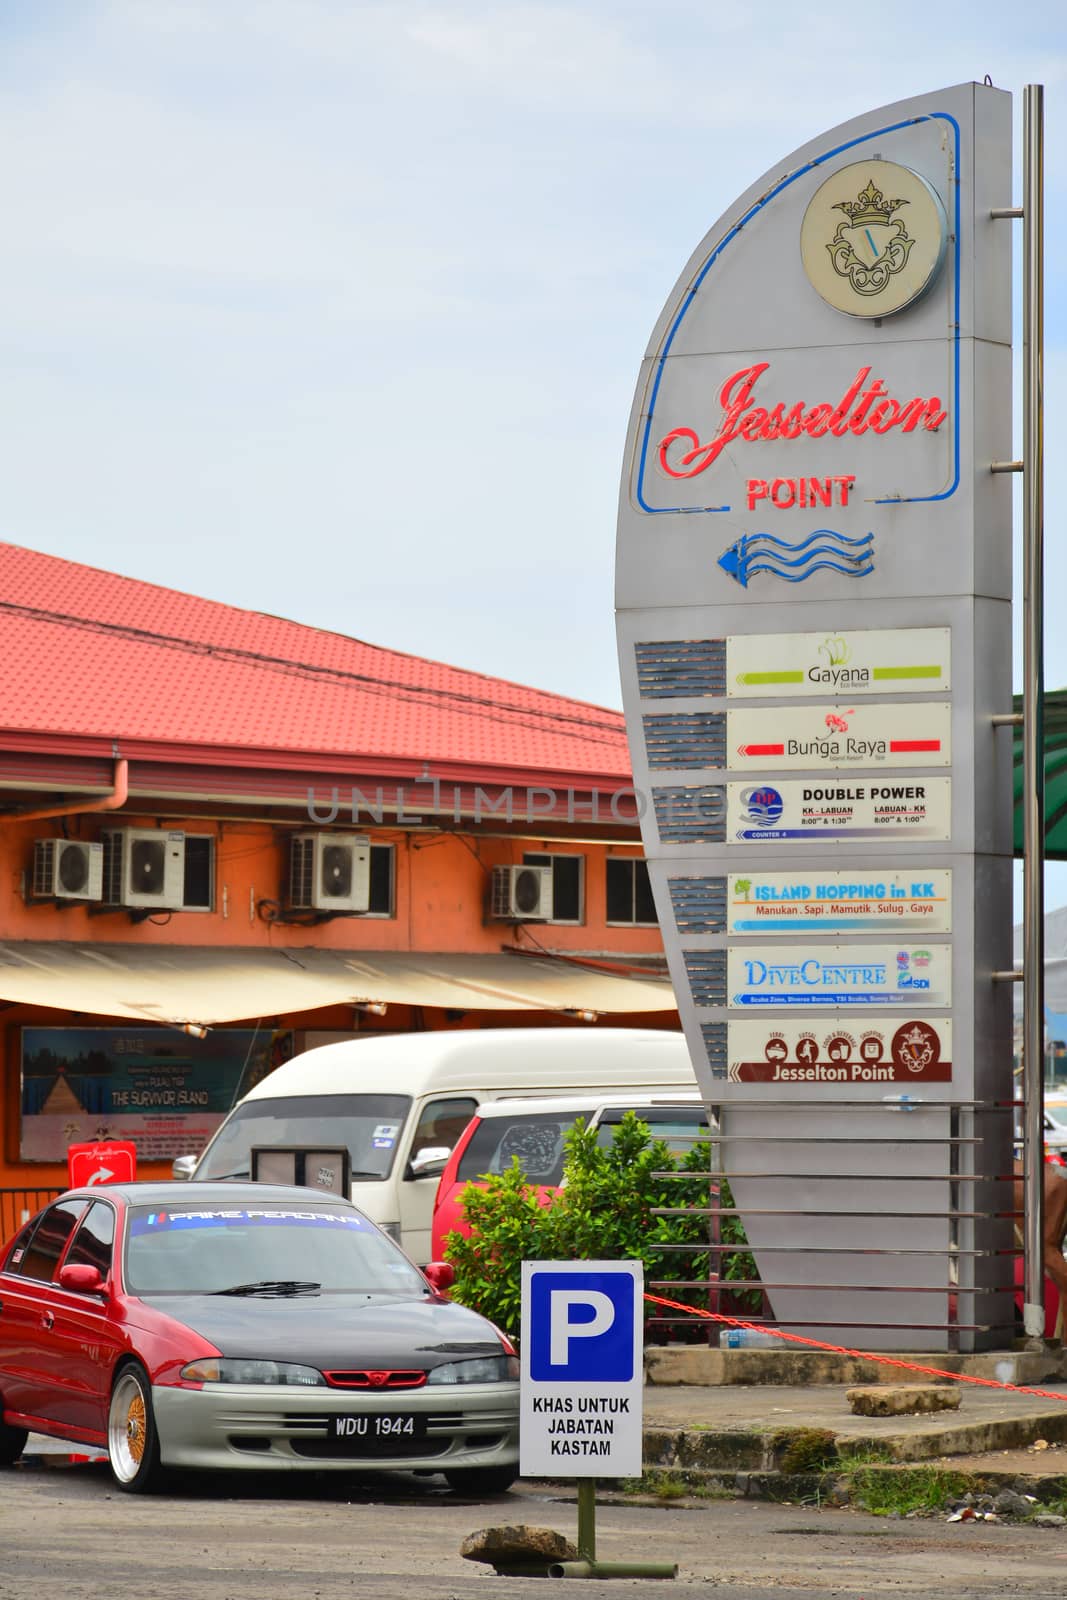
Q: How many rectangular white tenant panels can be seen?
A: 6